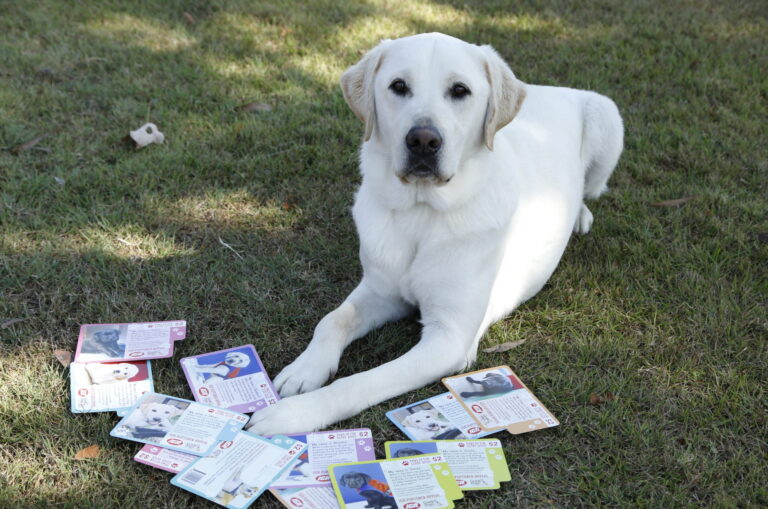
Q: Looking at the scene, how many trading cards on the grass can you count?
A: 12